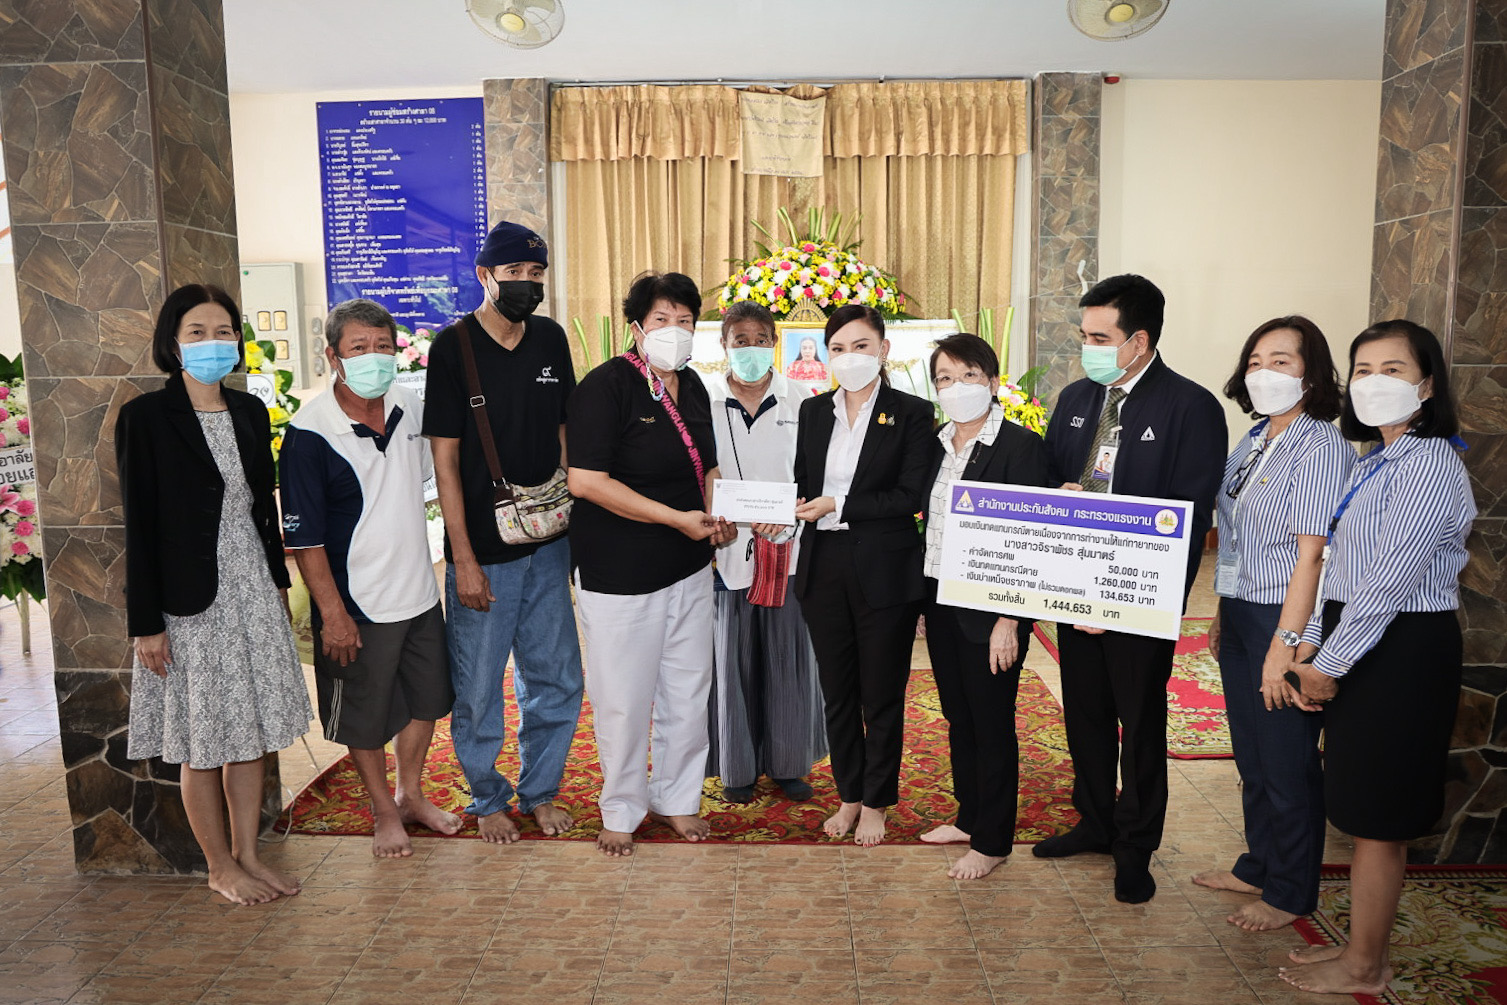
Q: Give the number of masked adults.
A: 10